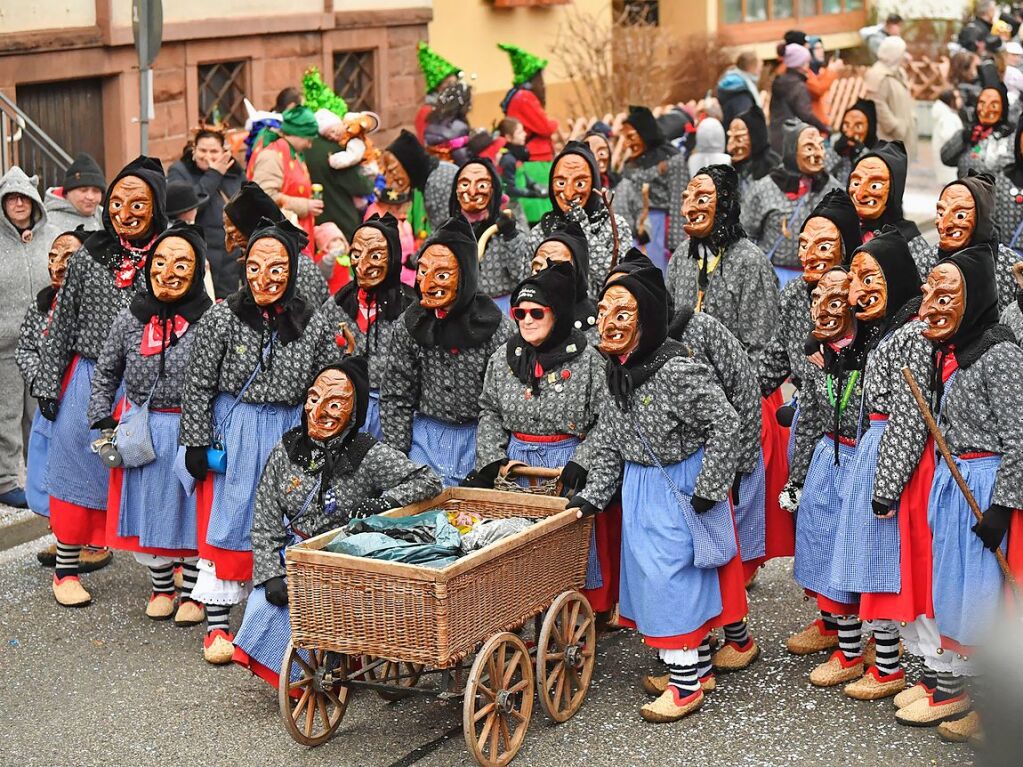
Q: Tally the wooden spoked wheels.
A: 4